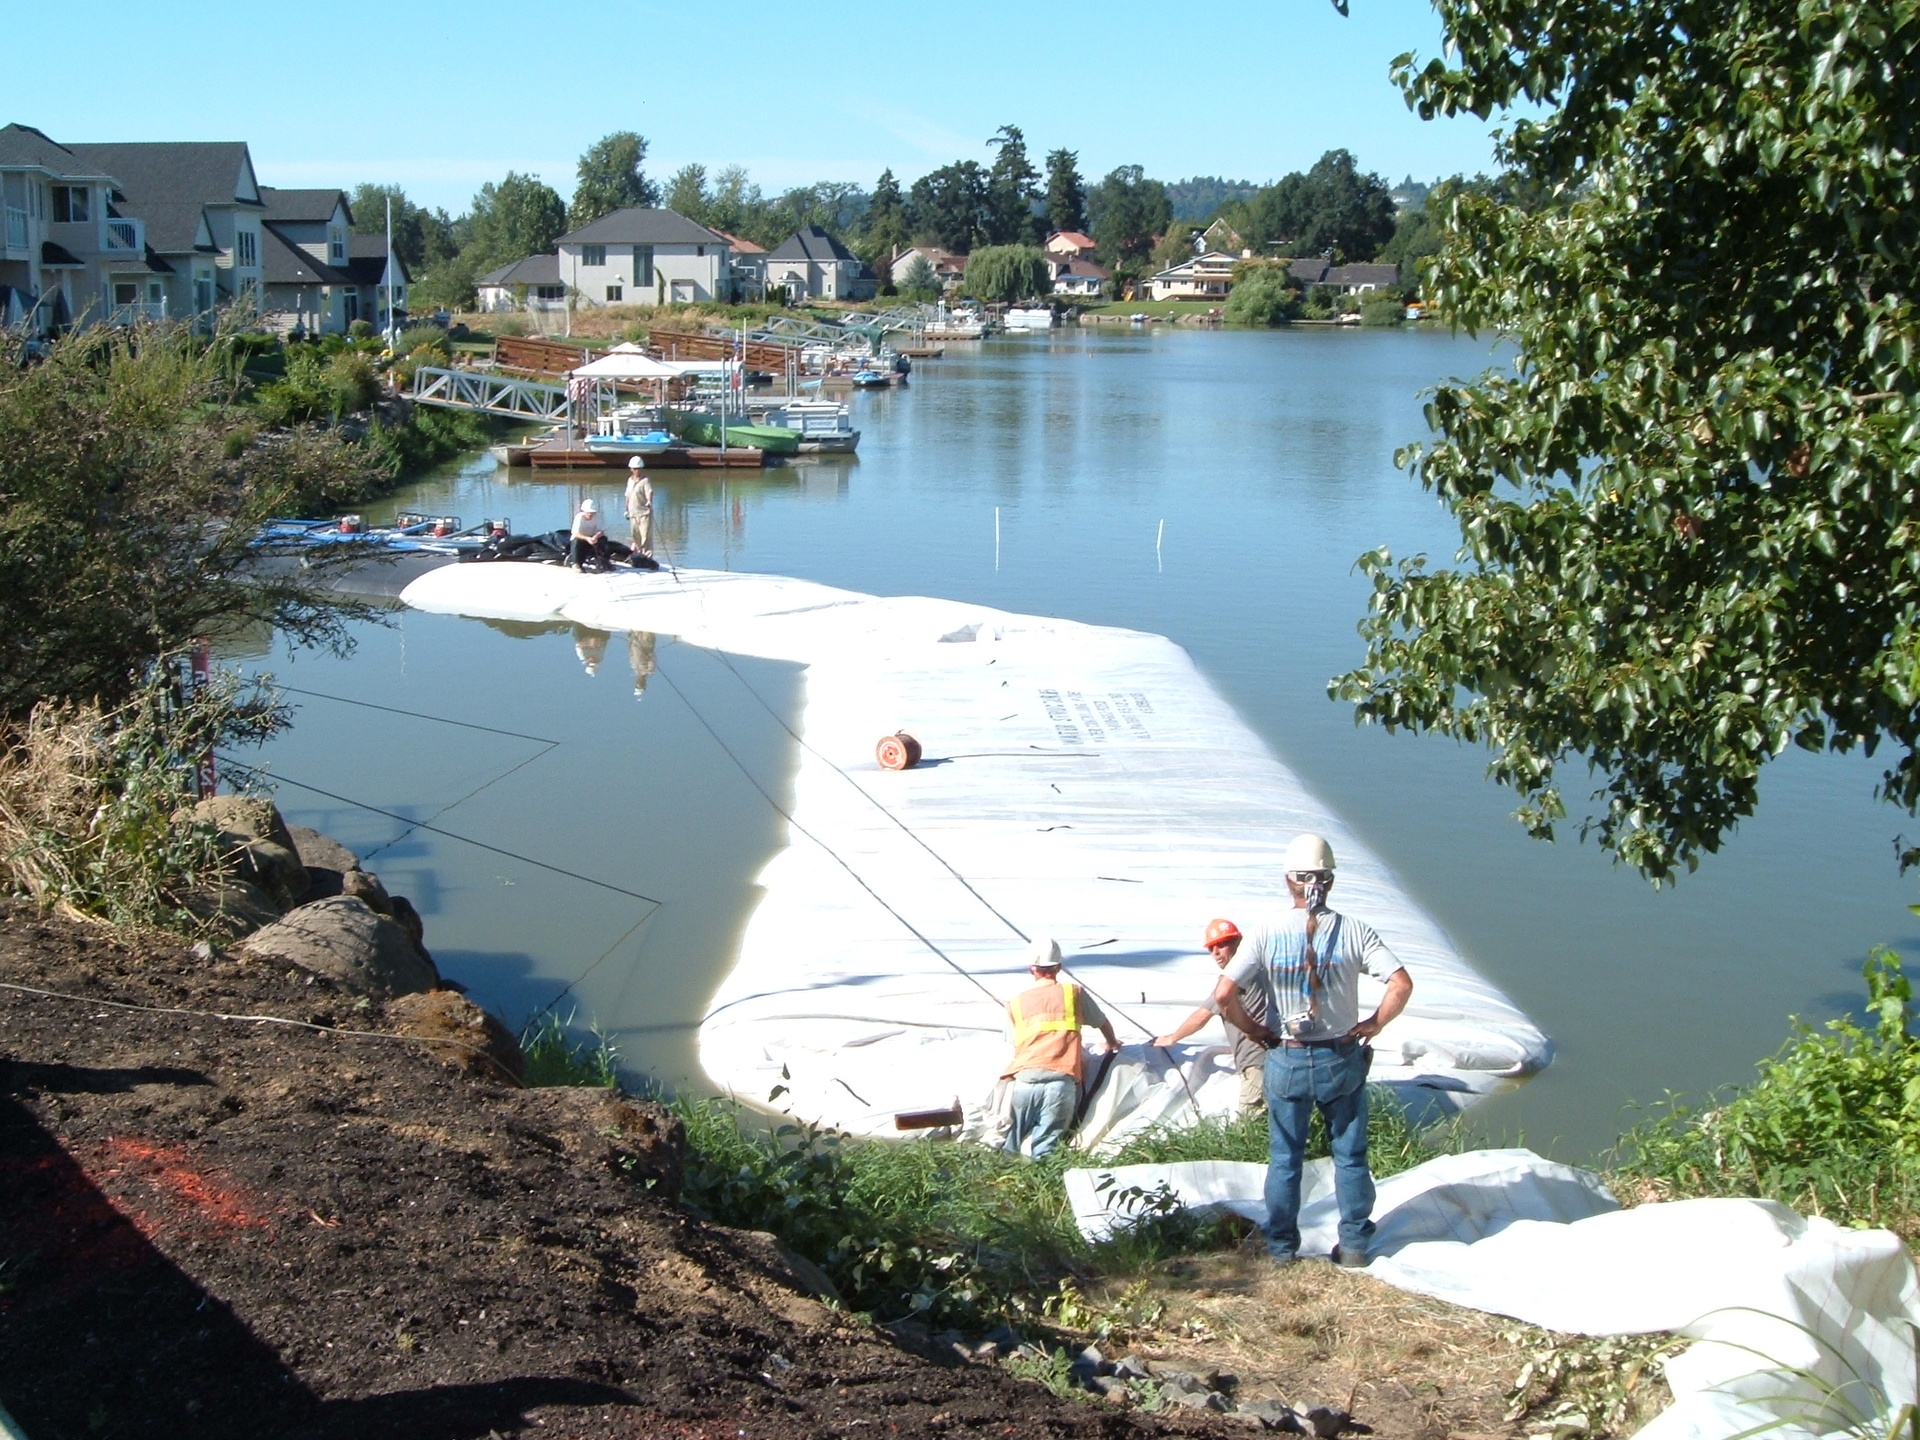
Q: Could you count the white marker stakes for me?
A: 2